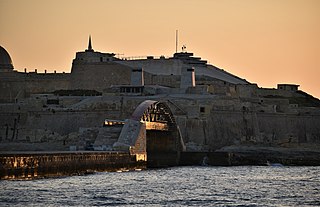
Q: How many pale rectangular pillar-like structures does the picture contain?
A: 2